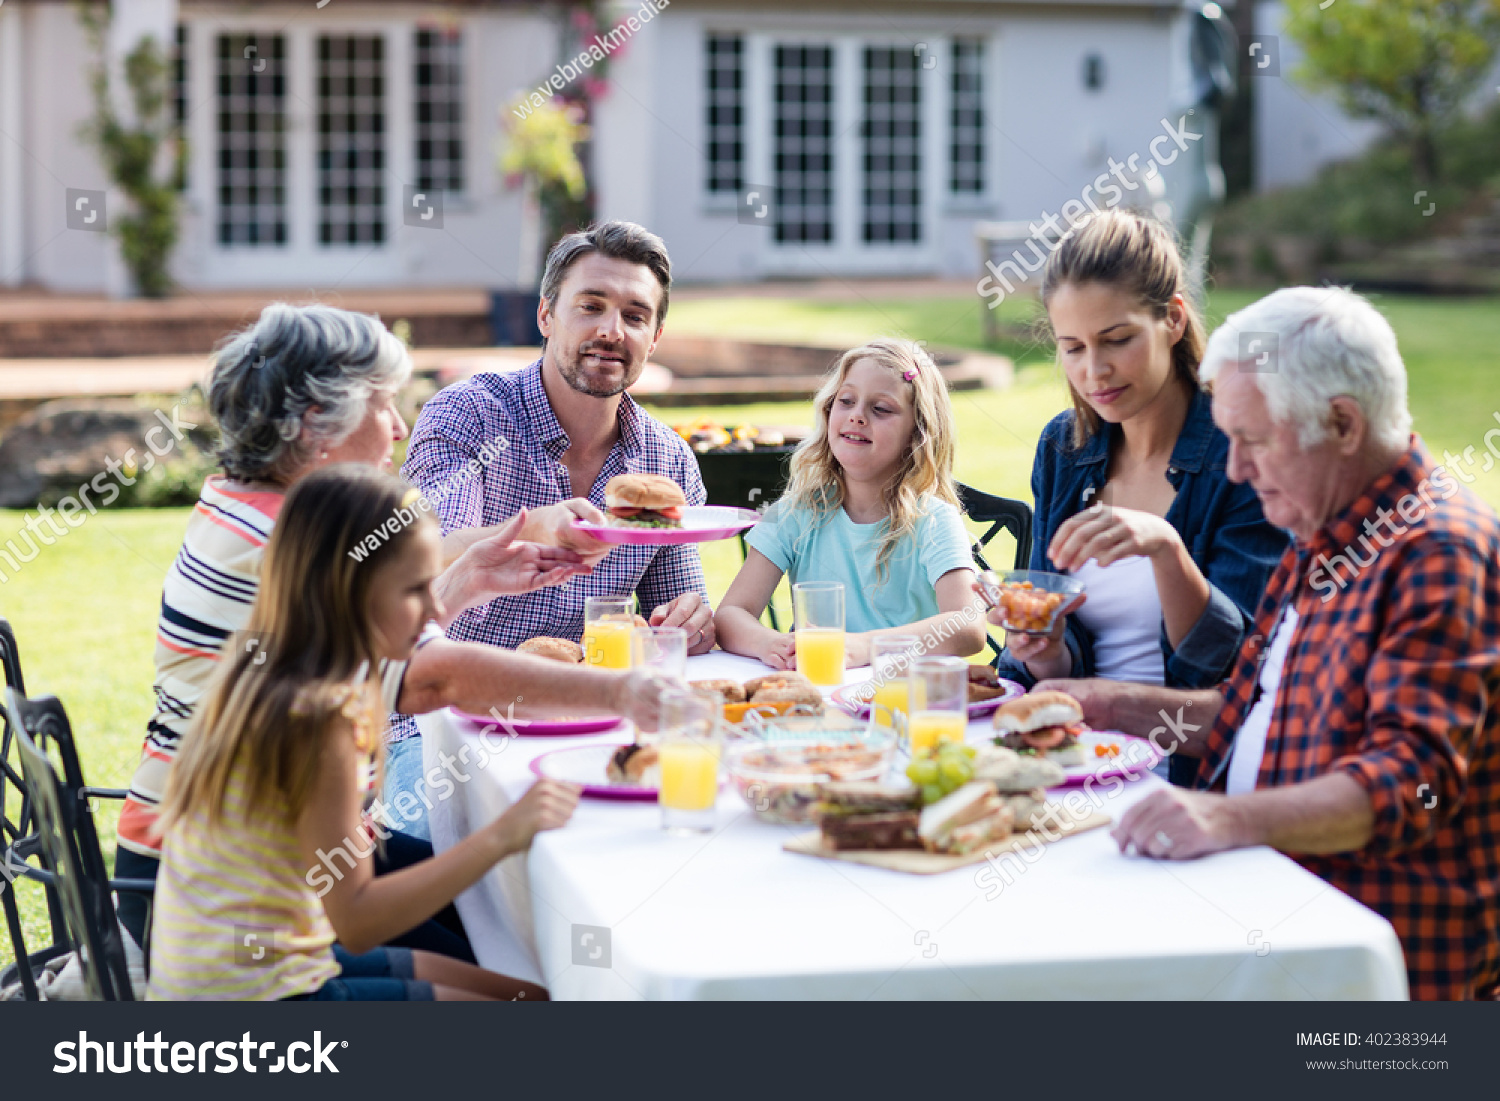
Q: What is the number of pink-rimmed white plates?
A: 5